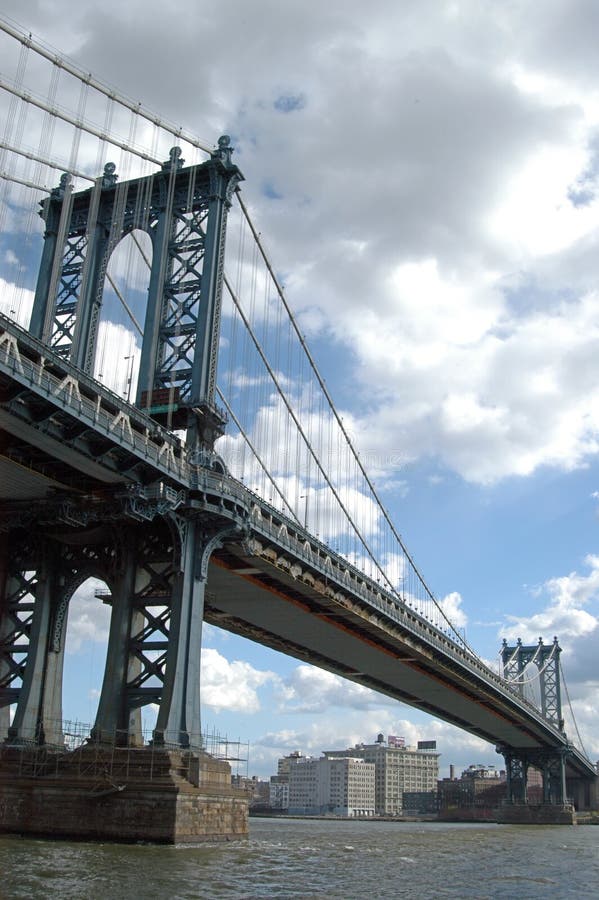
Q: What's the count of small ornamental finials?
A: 8